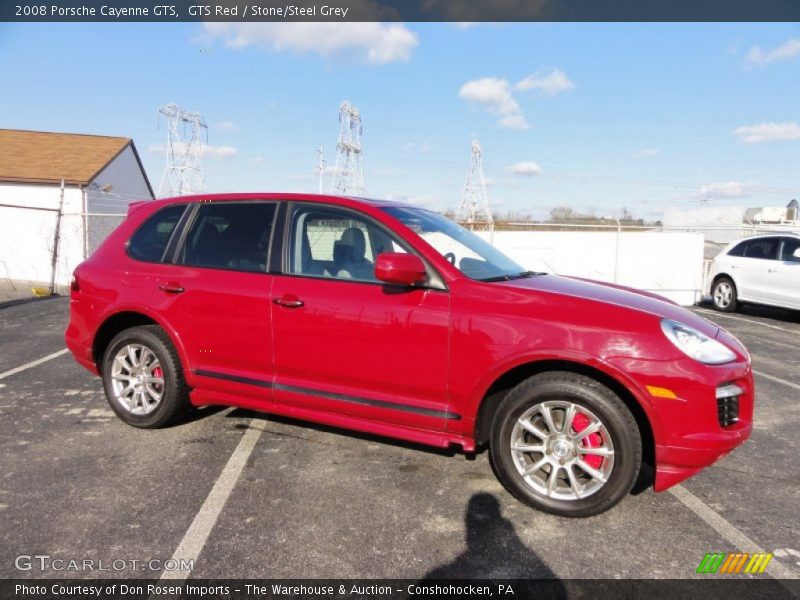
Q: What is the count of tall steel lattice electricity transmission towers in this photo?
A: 3